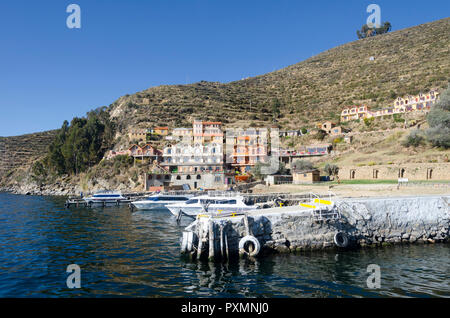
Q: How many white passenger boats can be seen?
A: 3